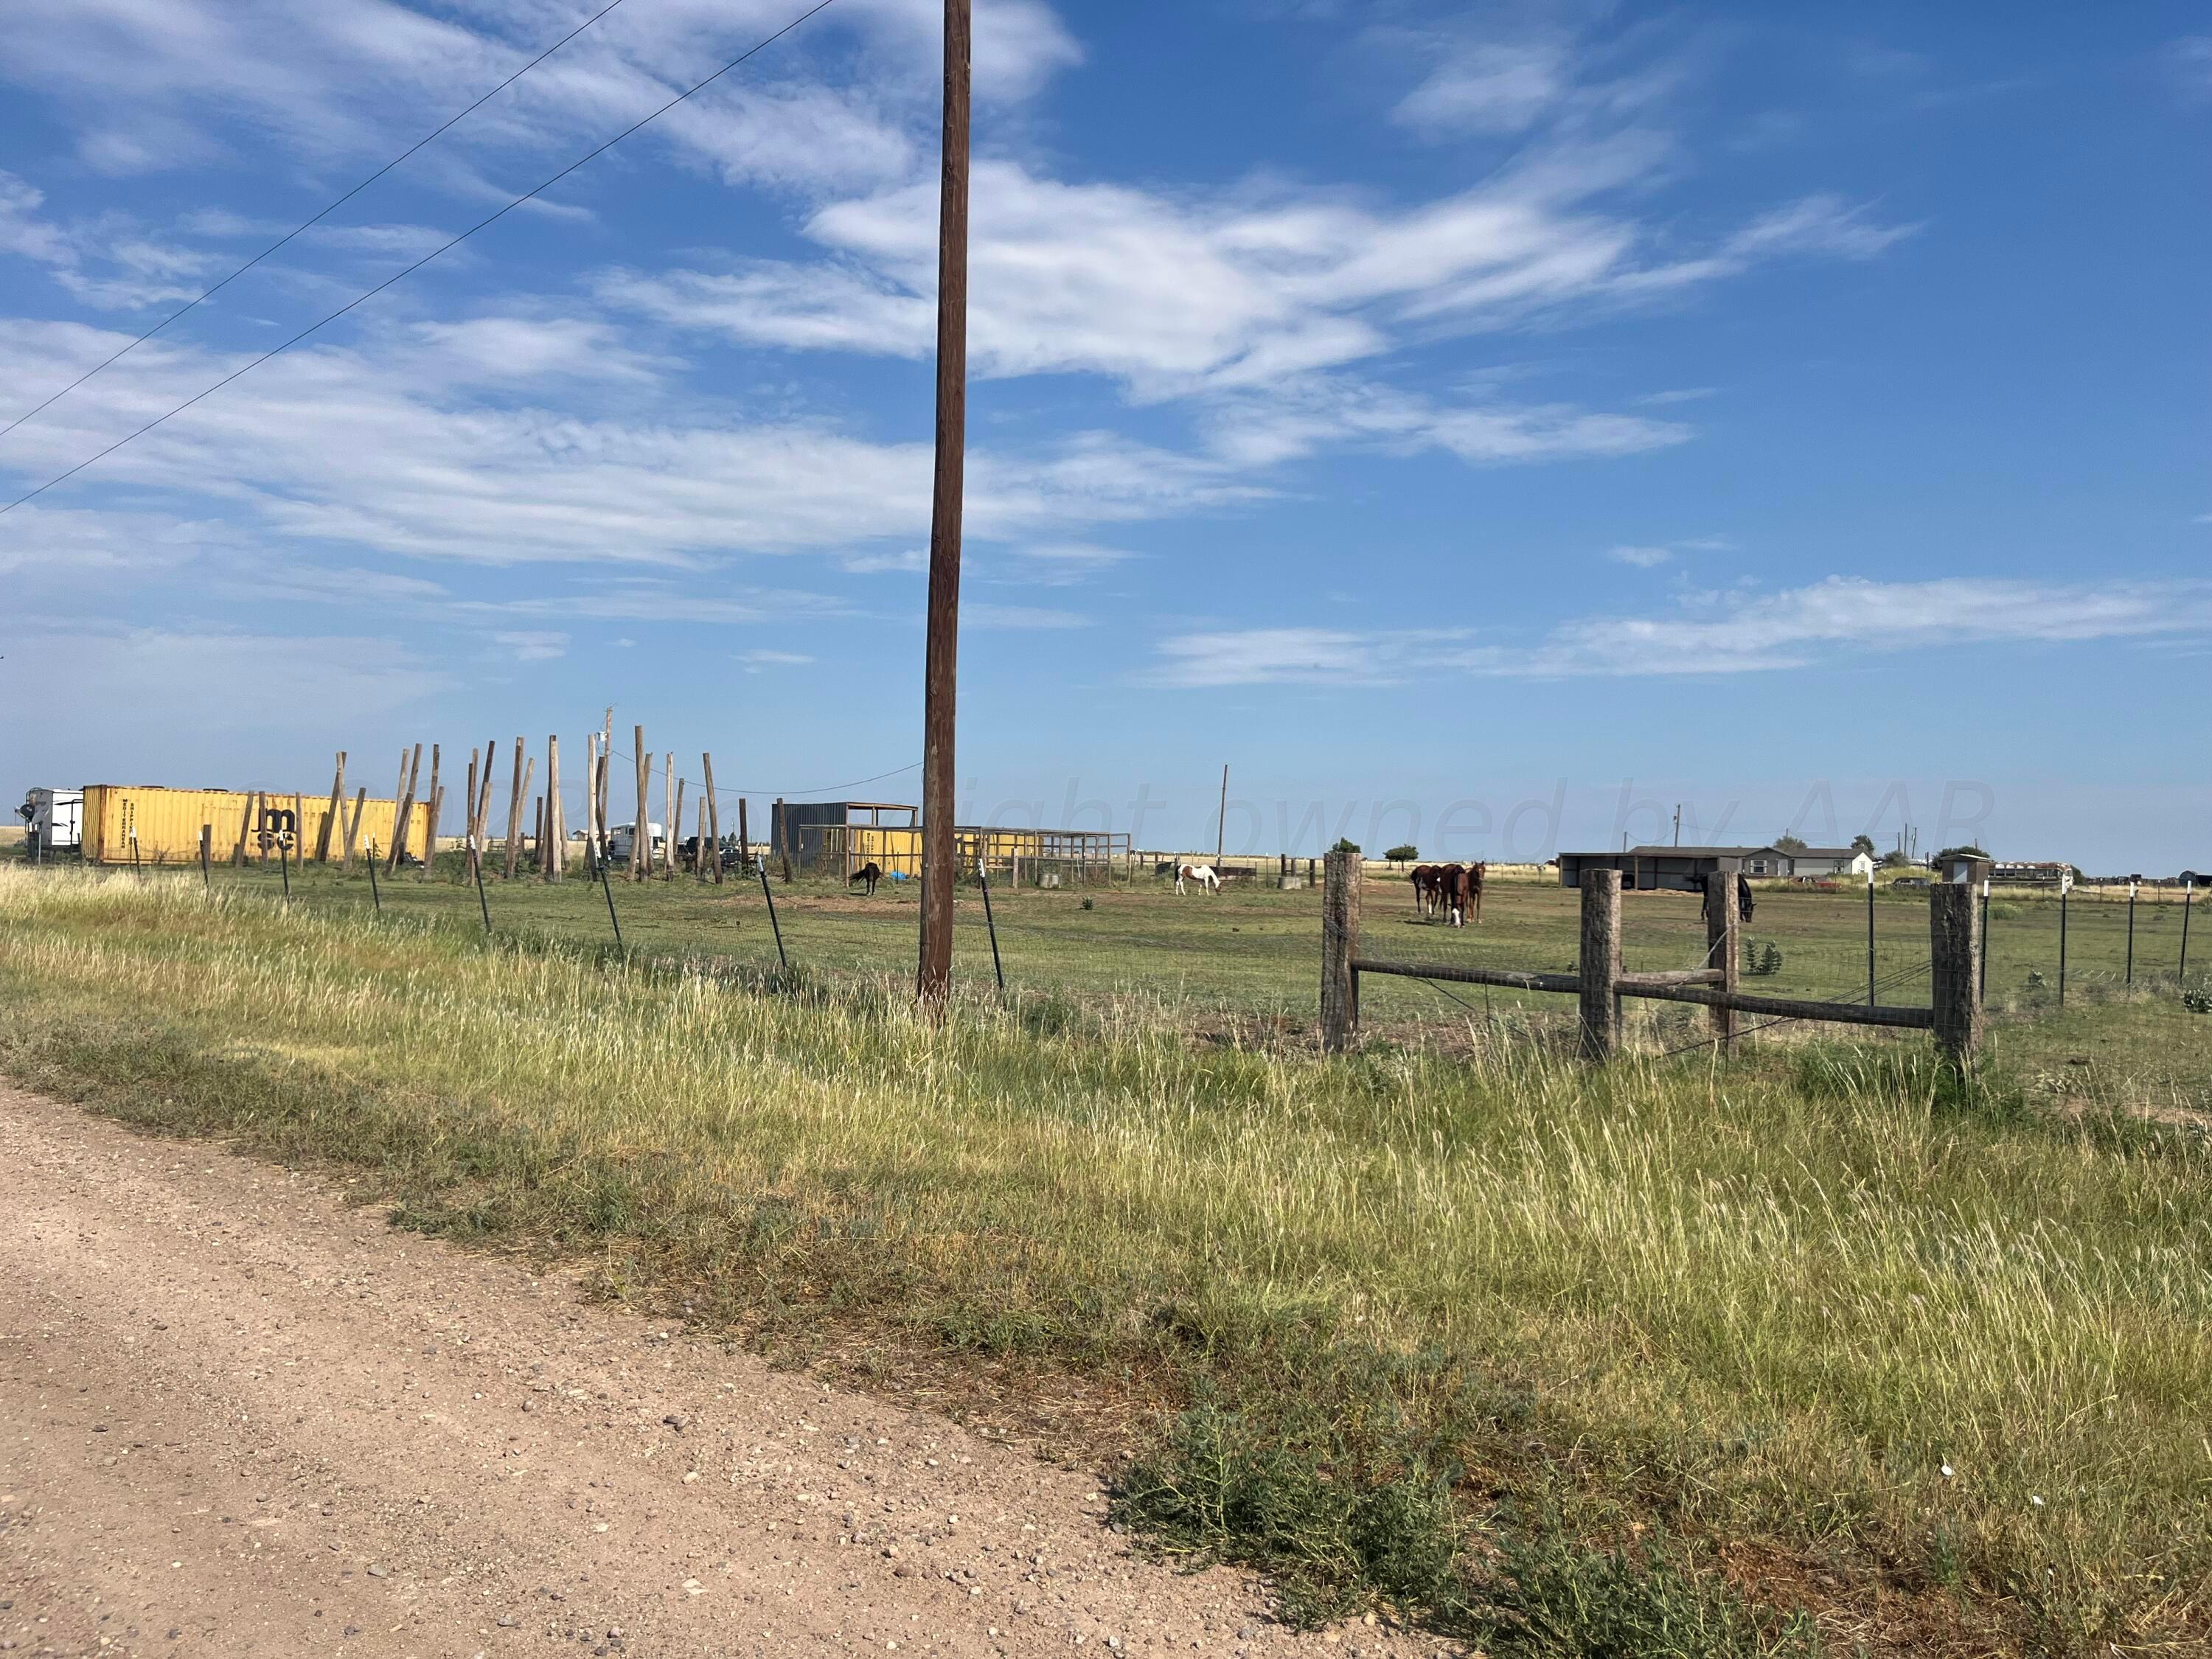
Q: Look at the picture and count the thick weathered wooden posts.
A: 4